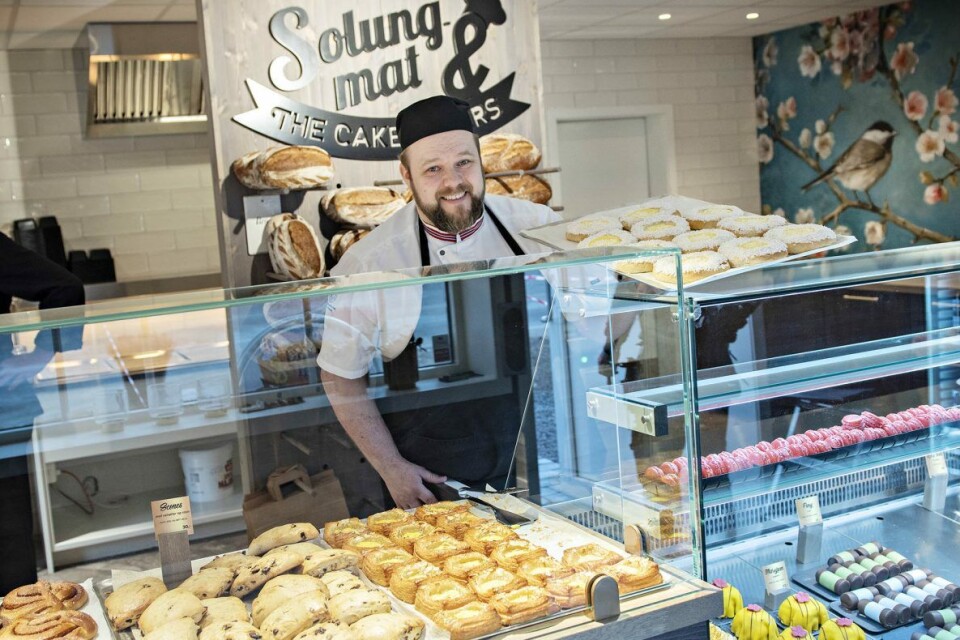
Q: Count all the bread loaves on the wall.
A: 6